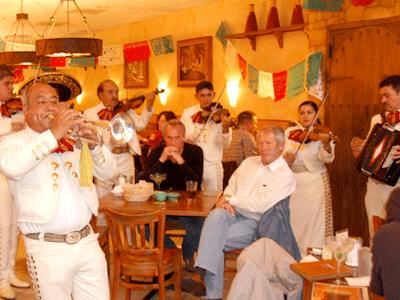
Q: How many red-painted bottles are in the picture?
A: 3